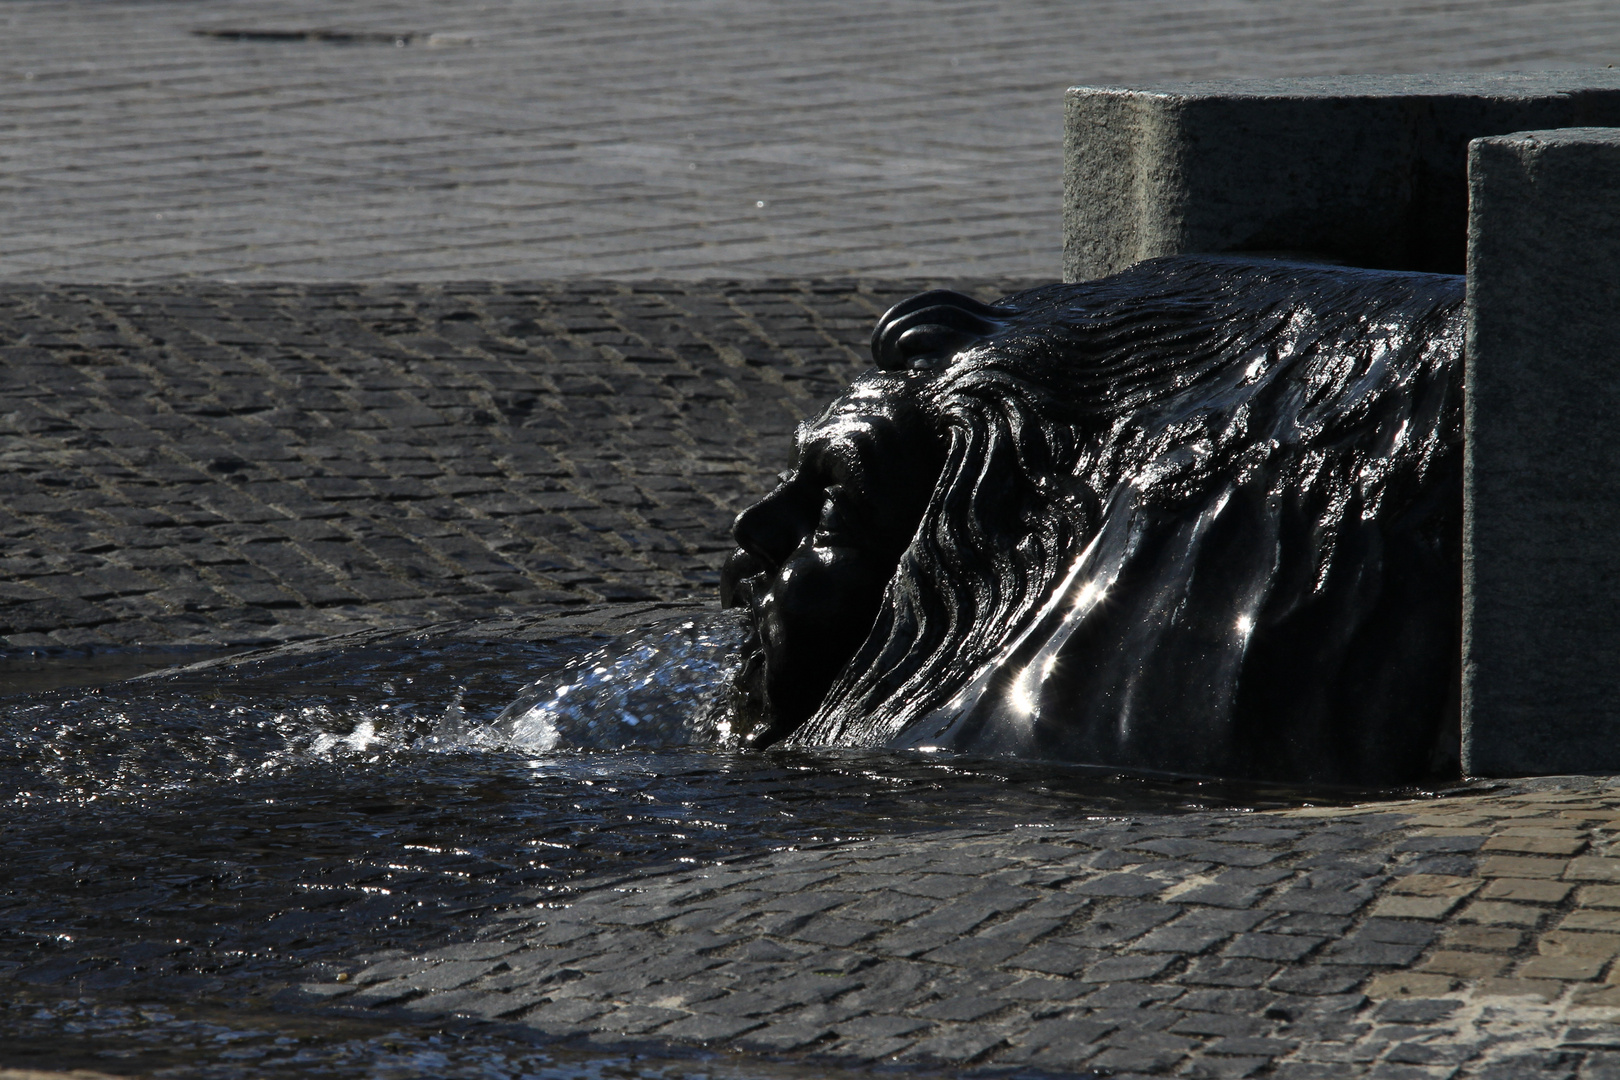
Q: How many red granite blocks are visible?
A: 0